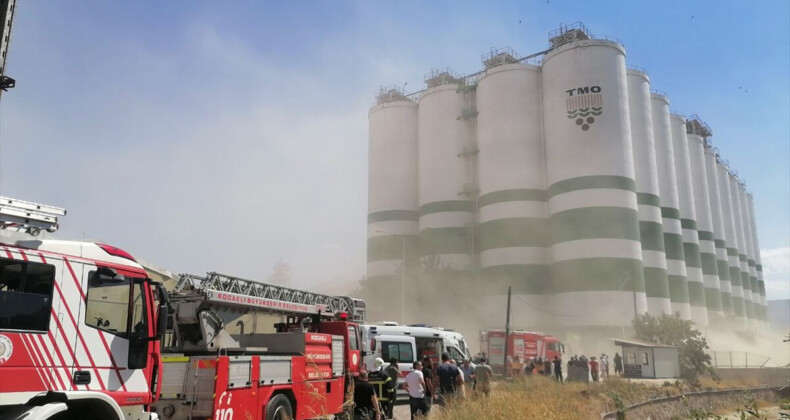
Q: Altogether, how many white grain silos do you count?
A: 13